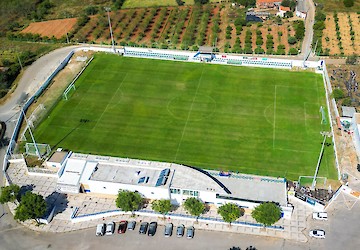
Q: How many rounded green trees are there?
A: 7